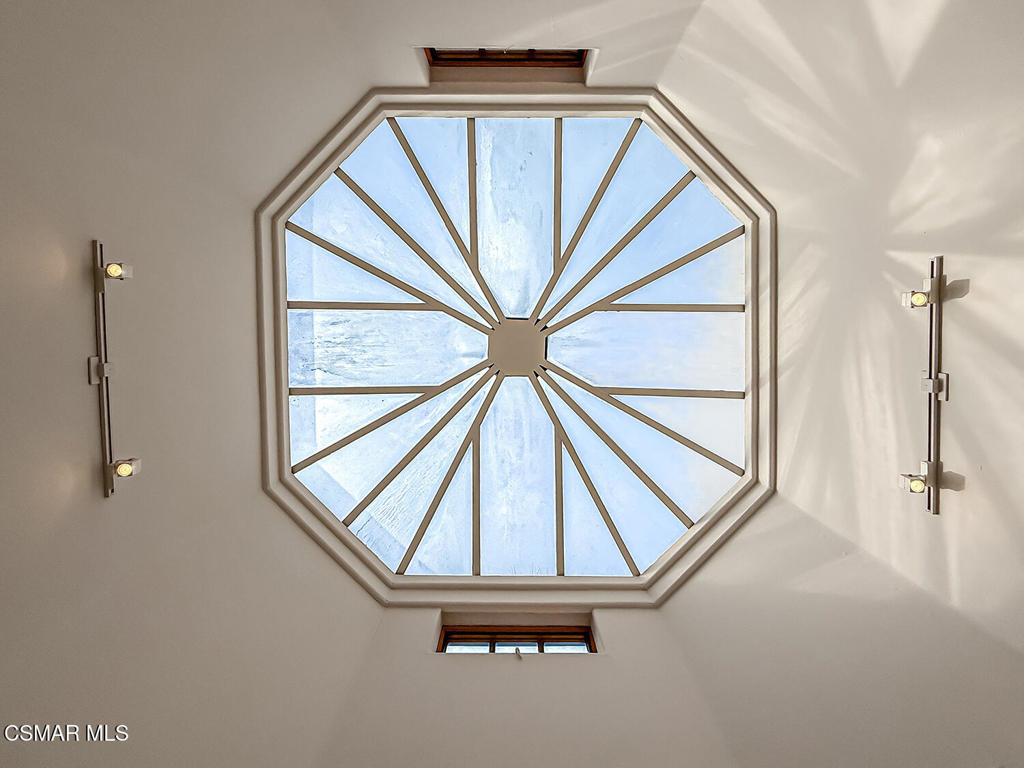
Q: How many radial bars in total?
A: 12